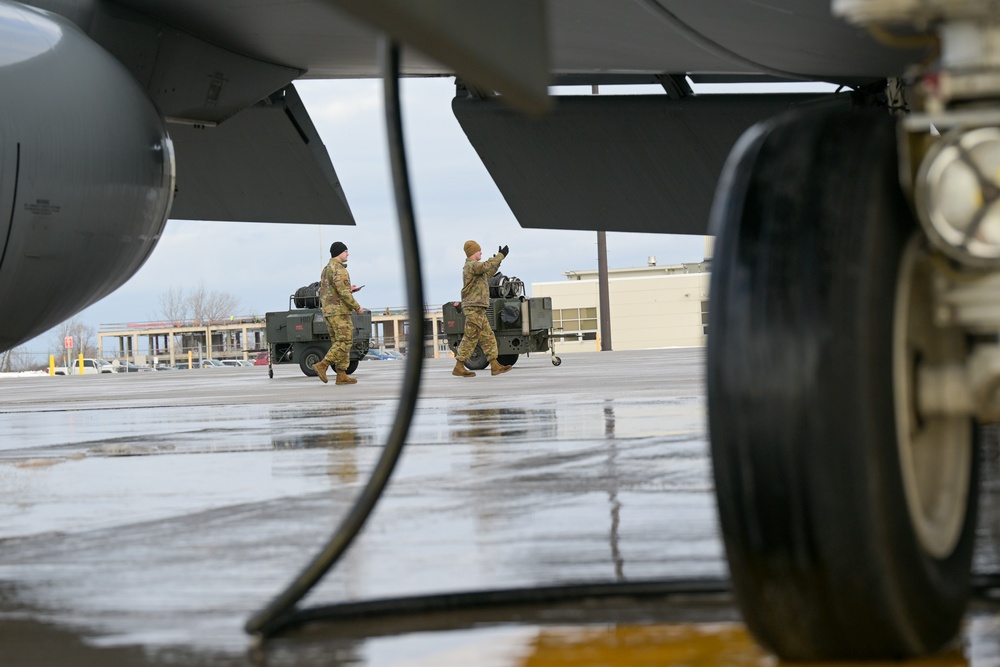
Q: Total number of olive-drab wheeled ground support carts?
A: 2